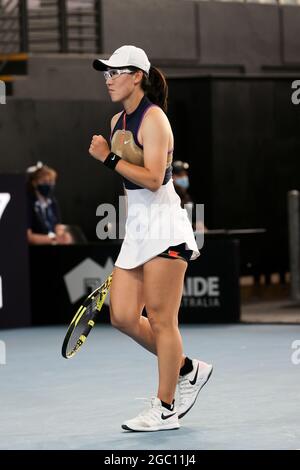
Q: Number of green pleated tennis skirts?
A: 0